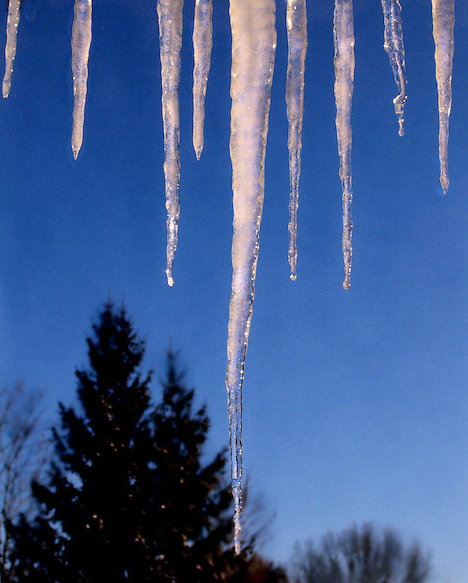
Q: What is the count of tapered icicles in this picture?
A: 9